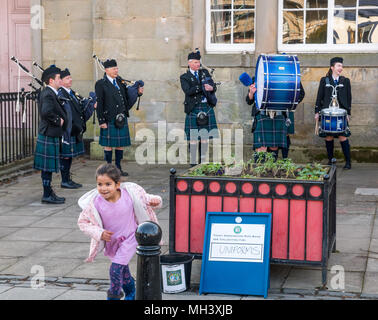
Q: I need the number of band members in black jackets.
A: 6